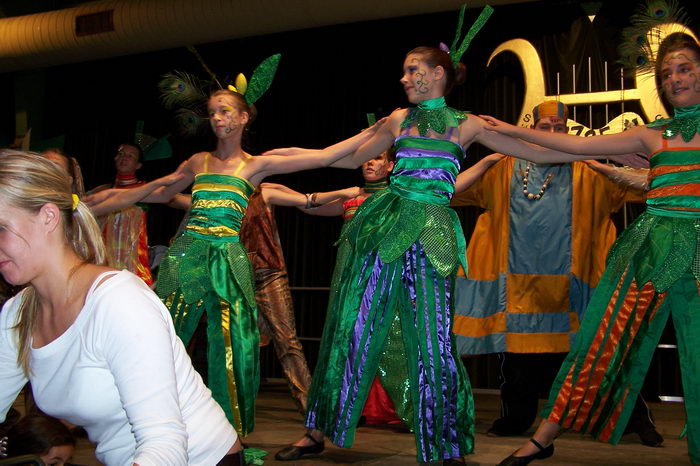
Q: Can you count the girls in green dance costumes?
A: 3